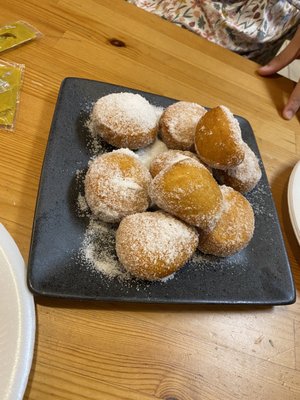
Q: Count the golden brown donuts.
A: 9